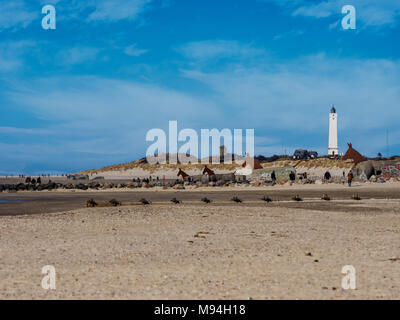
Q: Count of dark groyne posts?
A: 10